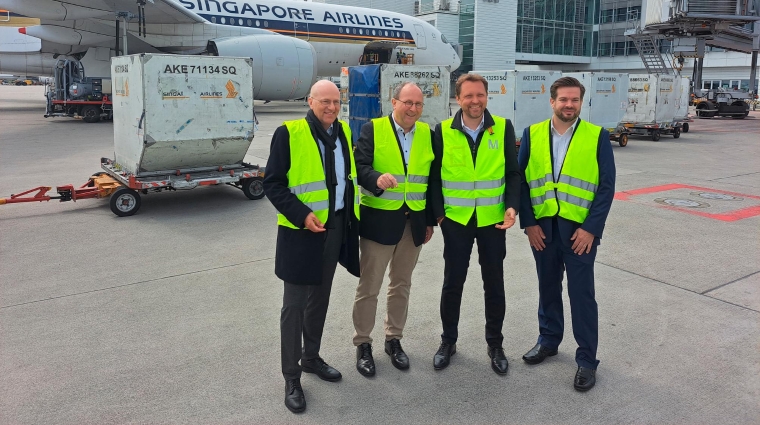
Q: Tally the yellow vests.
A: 4